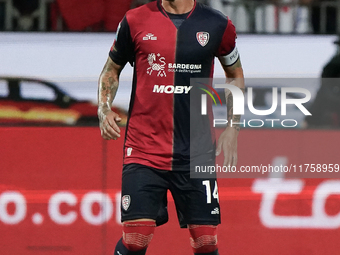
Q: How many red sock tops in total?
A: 2